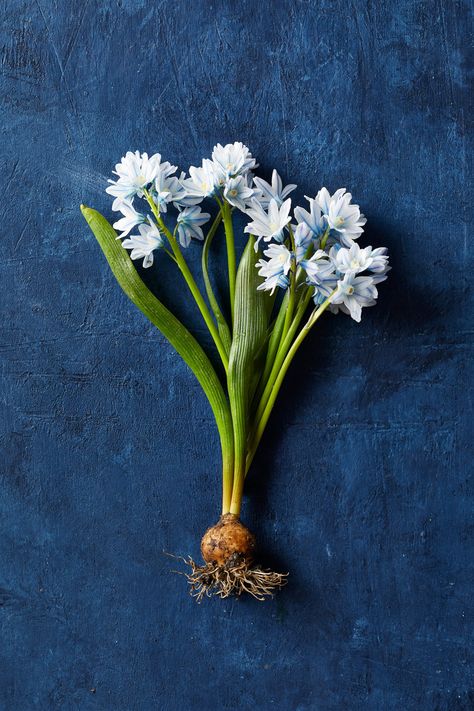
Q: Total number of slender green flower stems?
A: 5